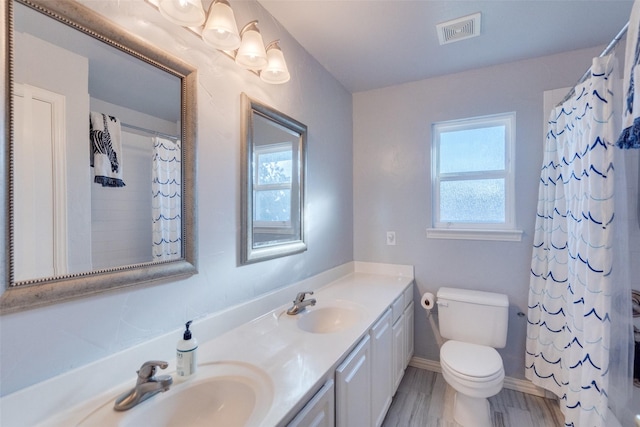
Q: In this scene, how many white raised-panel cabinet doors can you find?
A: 5